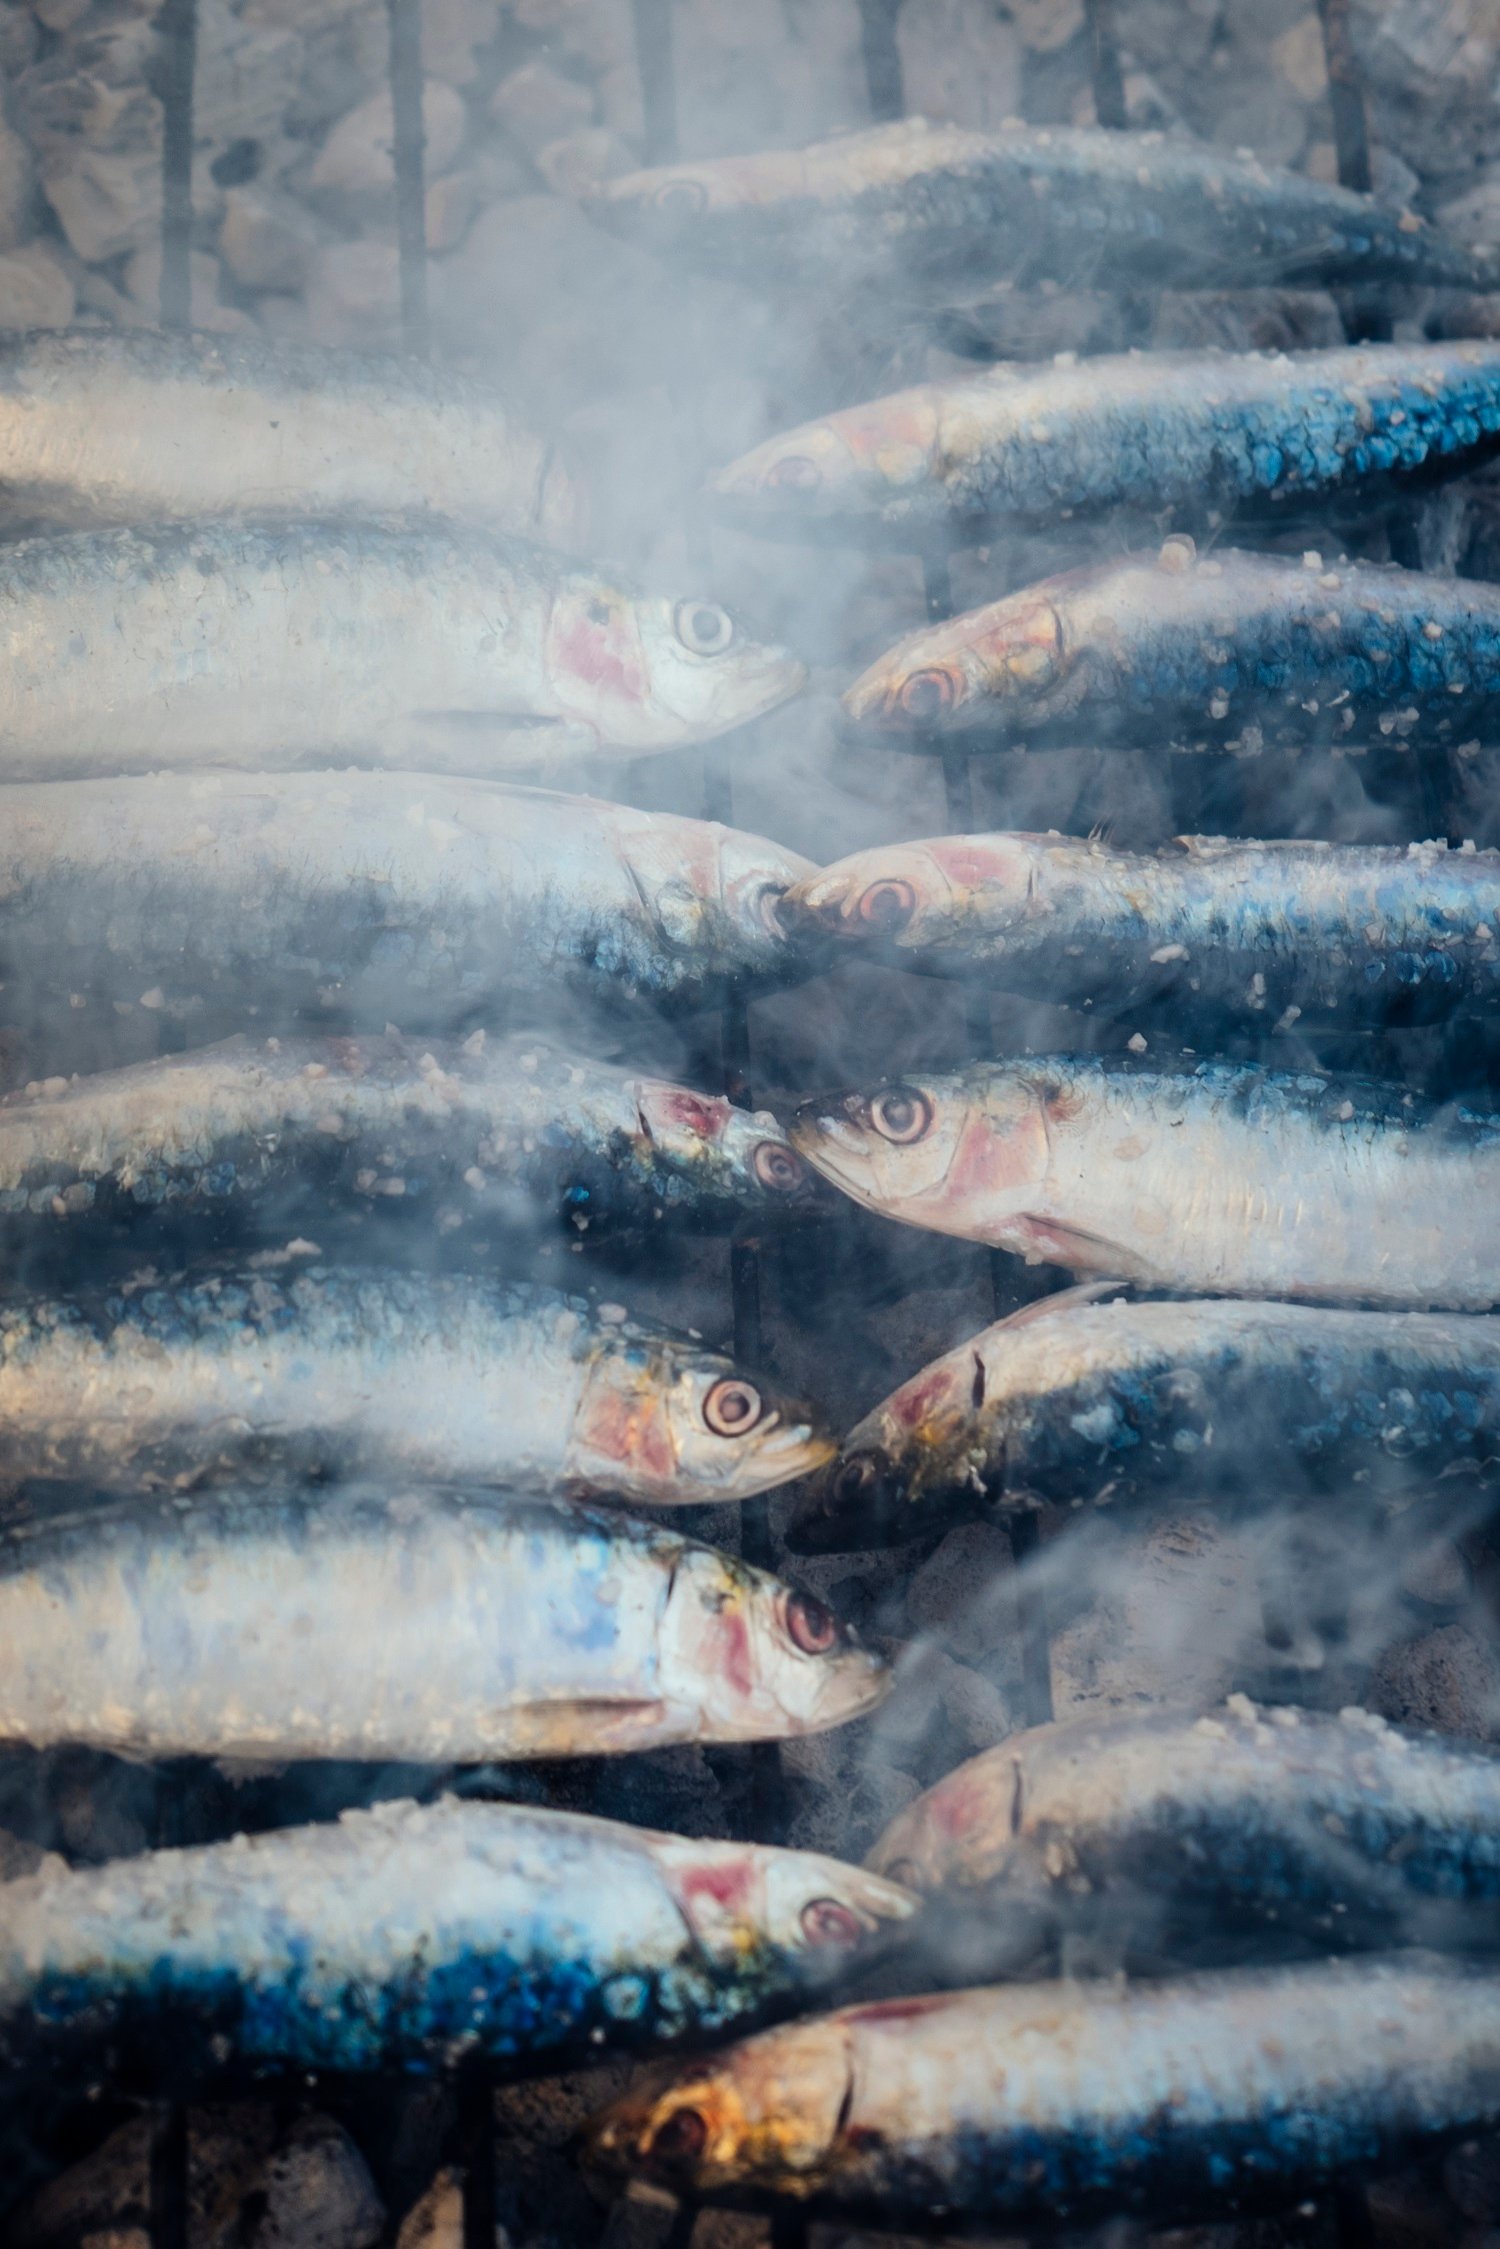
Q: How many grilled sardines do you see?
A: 15